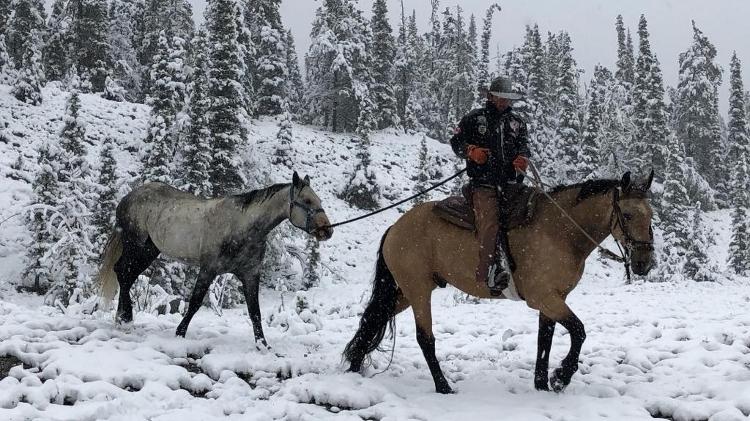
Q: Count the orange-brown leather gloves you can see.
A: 2